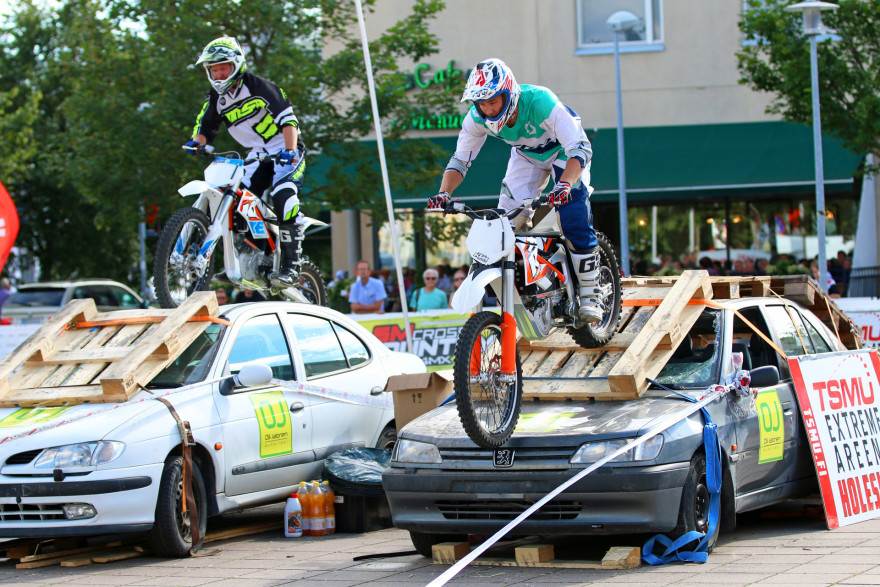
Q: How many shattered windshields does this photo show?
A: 1